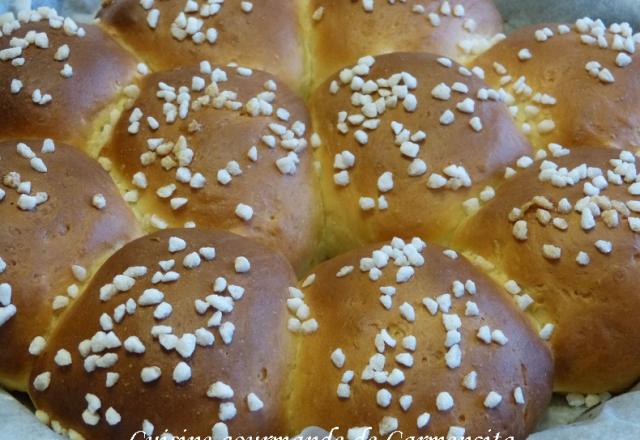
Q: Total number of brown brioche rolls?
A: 10